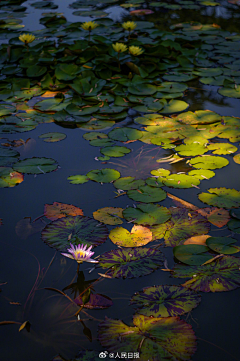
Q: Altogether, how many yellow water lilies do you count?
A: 5